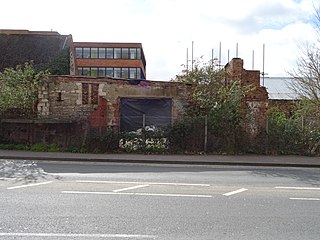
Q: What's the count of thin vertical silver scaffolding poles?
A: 8